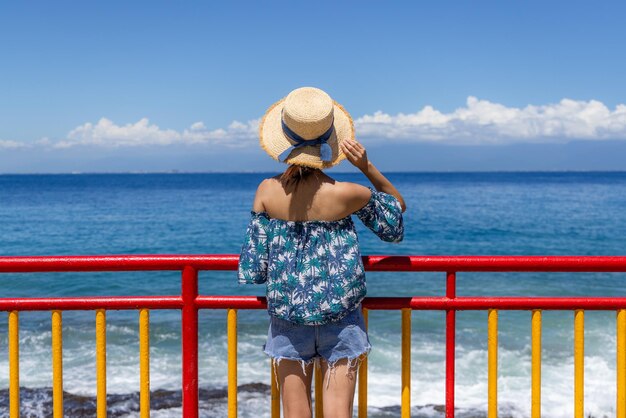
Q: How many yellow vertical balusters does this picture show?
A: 13